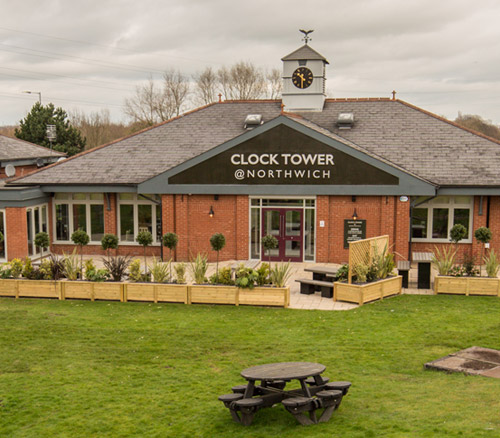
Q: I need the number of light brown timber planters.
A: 6